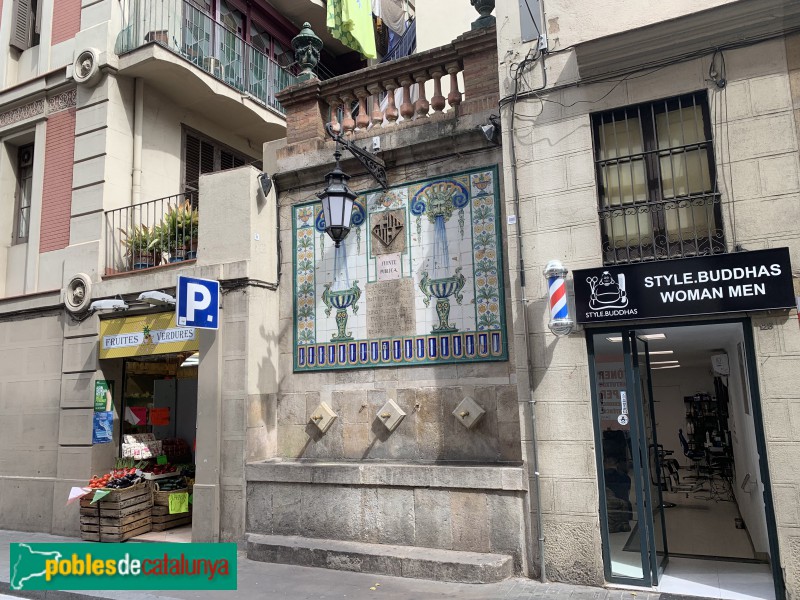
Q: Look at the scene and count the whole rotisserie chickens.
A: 0